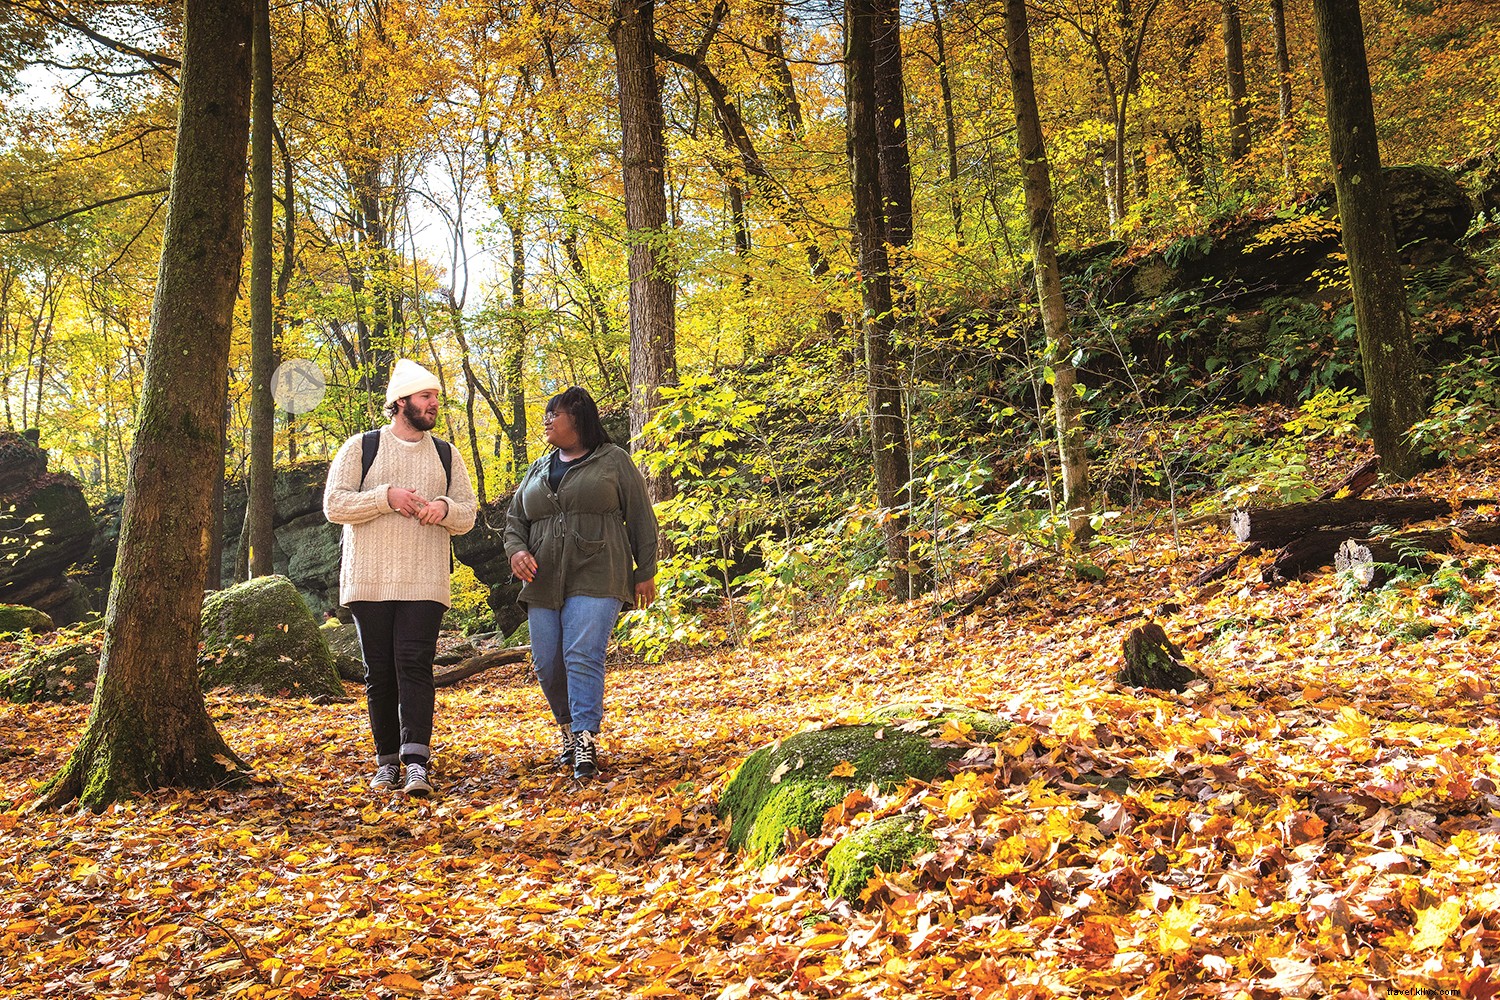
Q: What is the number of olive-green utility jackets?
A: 1